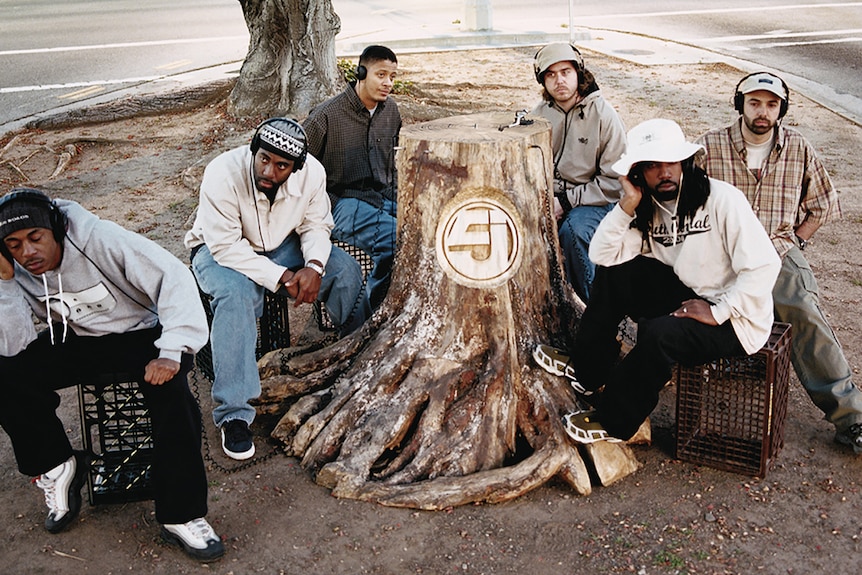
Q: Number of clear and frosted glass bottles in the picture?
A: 0